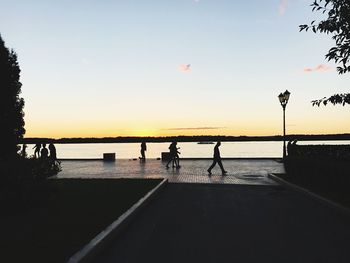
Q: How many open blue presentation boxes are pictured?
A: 0